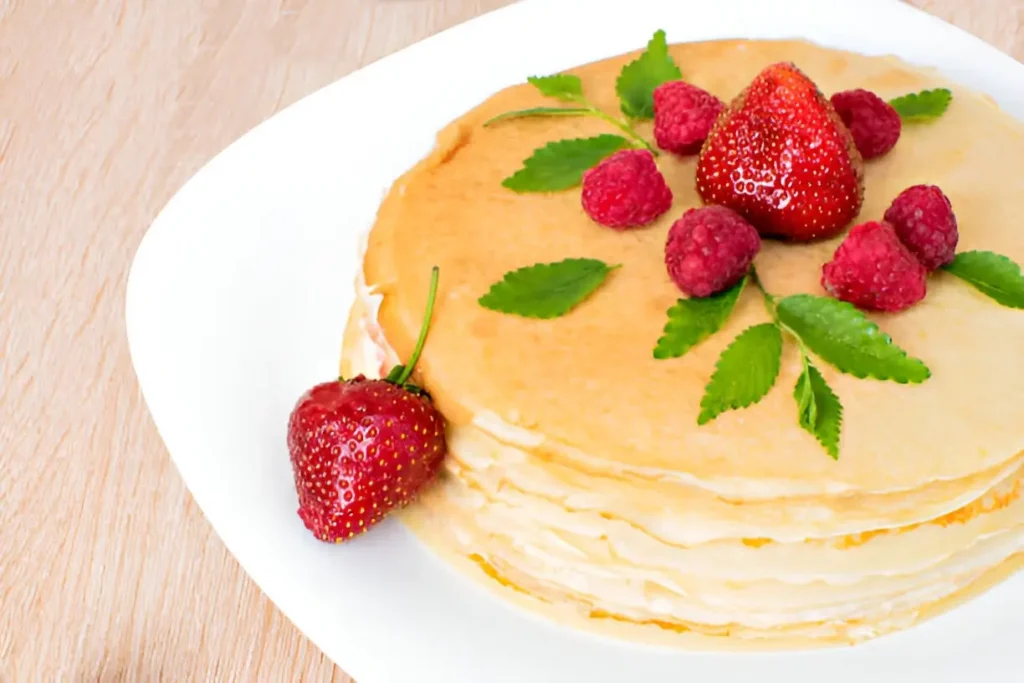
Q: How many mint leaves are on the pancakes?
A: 11